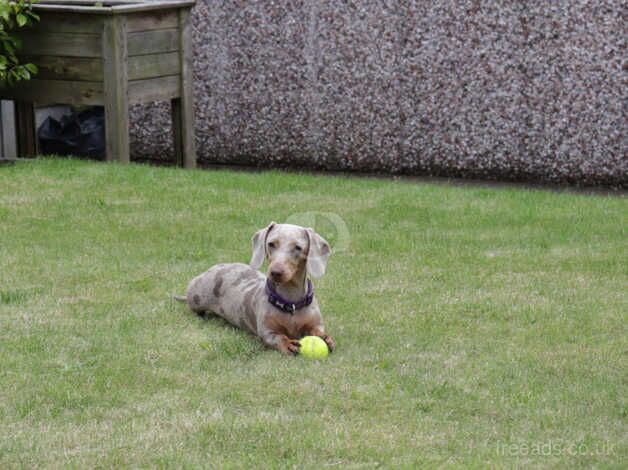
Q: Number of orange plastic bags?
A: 0